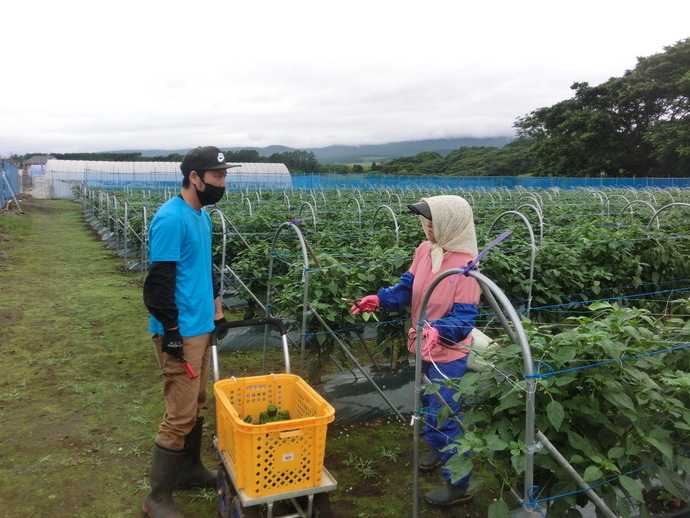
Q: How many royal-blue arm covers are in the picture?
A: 2